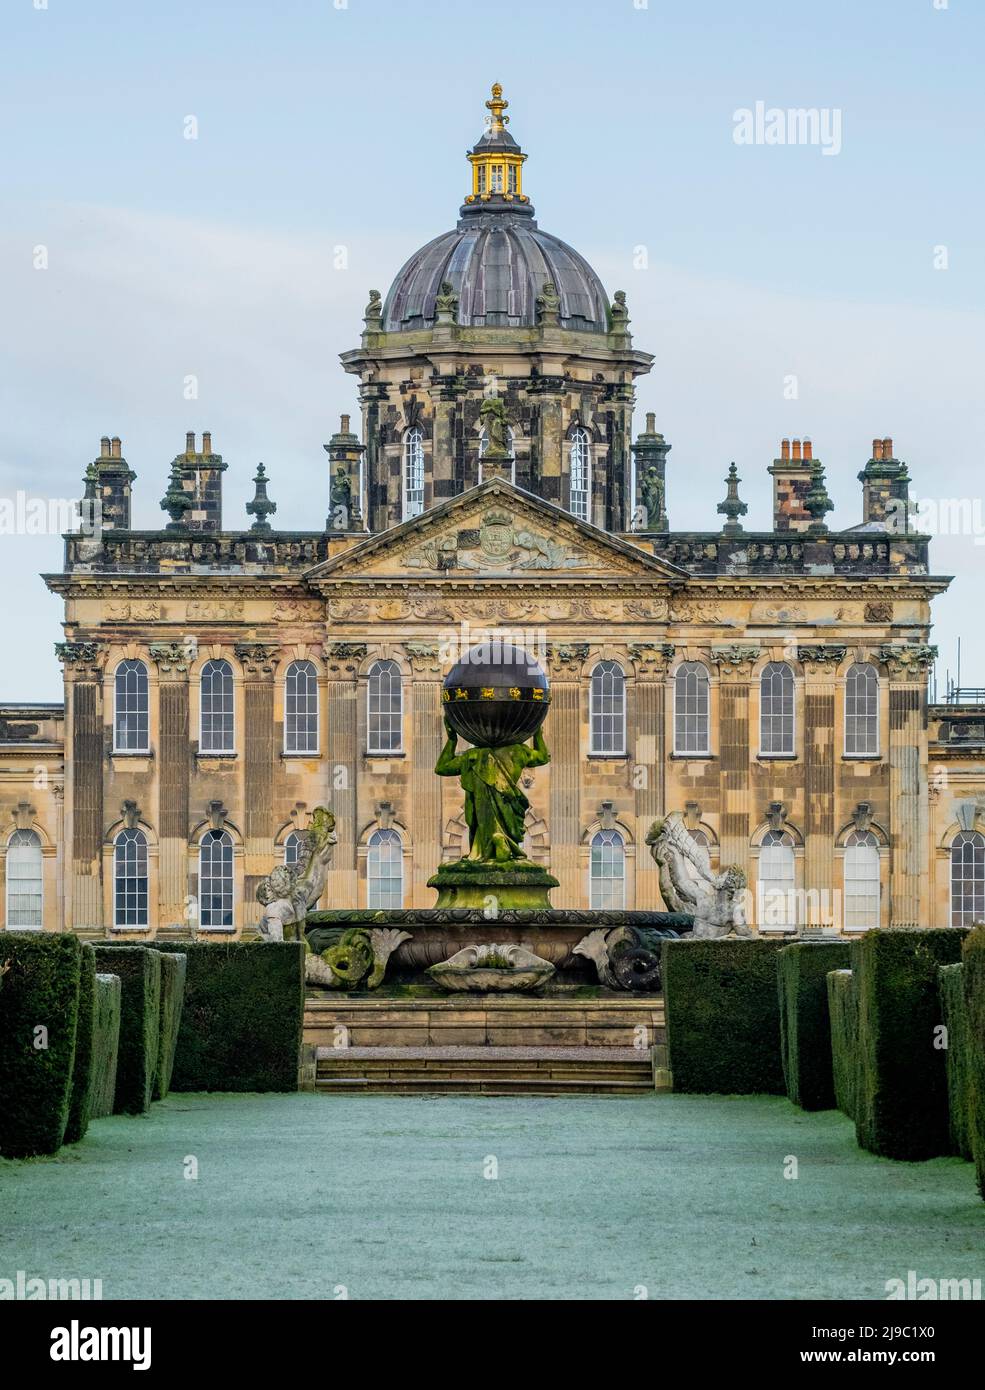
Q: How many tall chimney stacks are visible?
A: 6